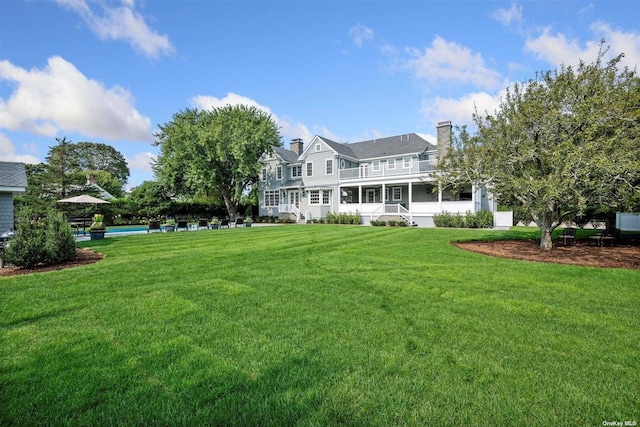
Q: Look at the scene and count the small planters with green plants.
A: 4